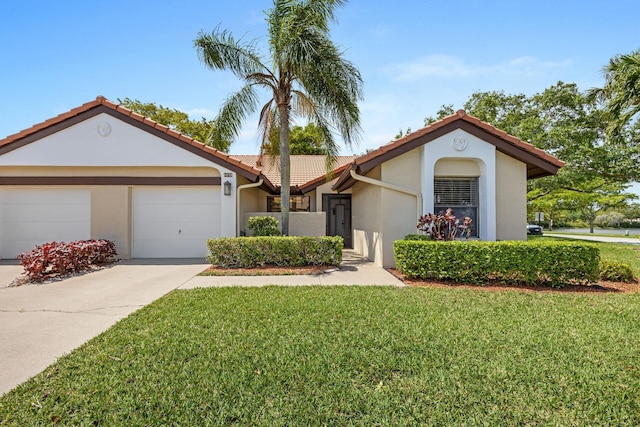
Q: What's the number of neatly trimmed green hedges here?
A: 2